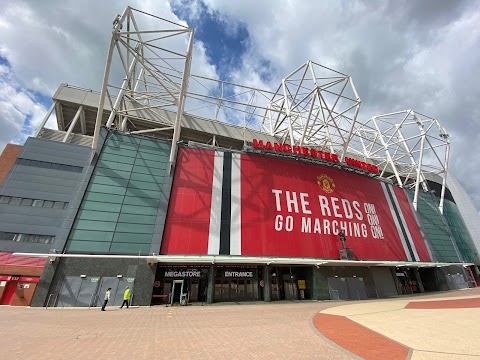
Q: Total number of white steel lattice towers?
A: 3